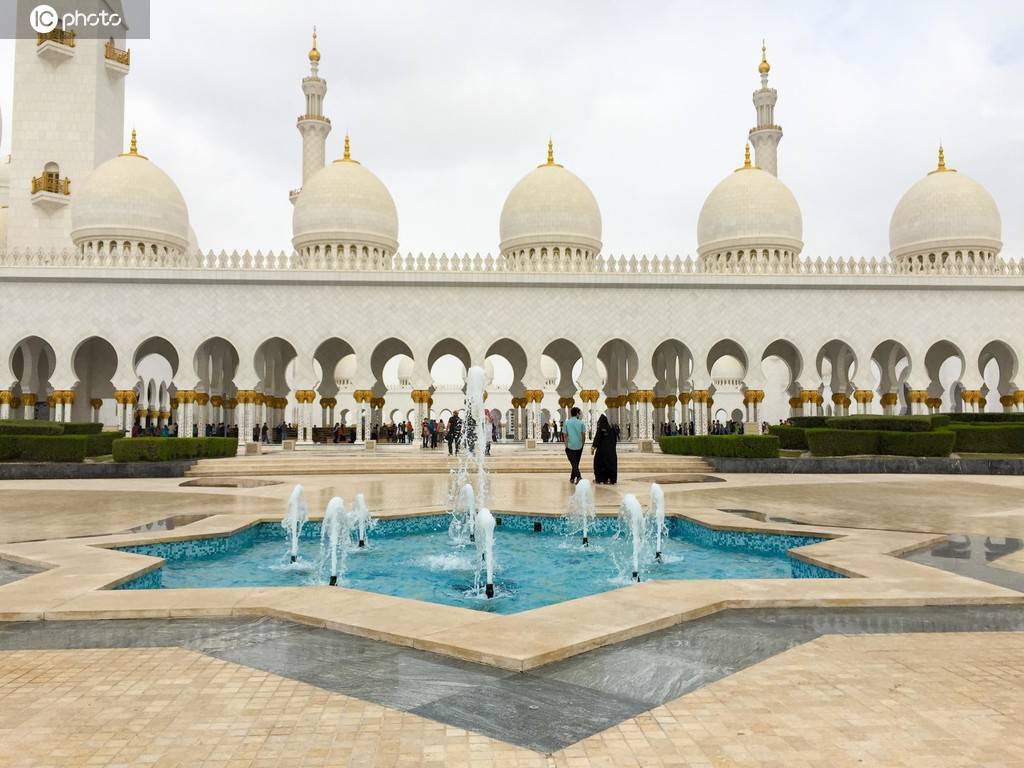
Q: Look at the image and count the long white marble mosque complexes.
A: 1